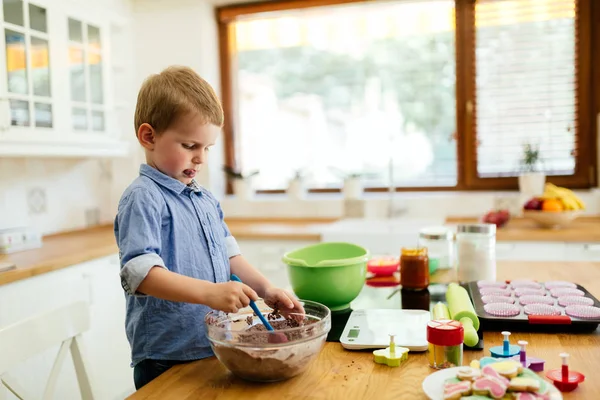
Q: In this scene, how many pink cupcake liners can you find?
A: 12